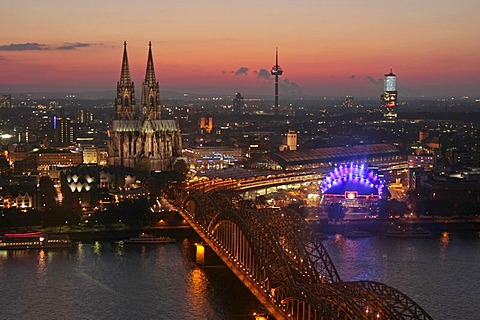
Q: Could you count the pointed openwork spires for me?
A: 2